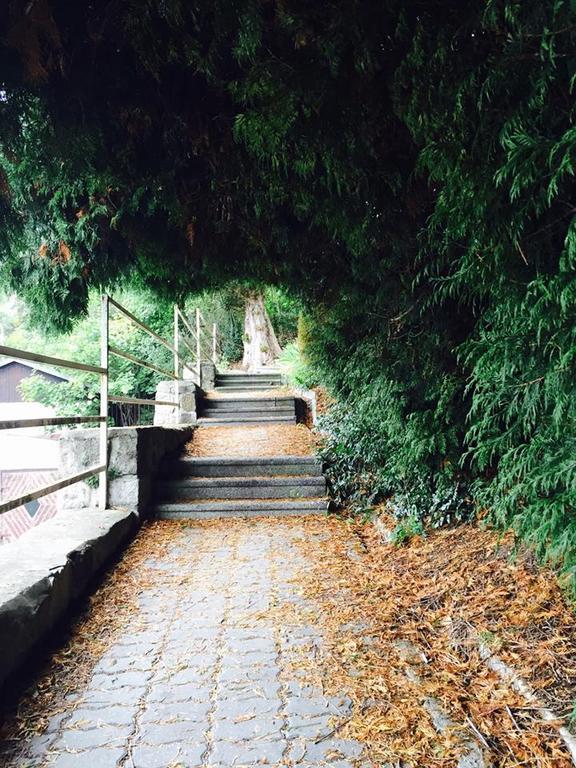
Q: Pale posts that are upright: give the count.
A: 4